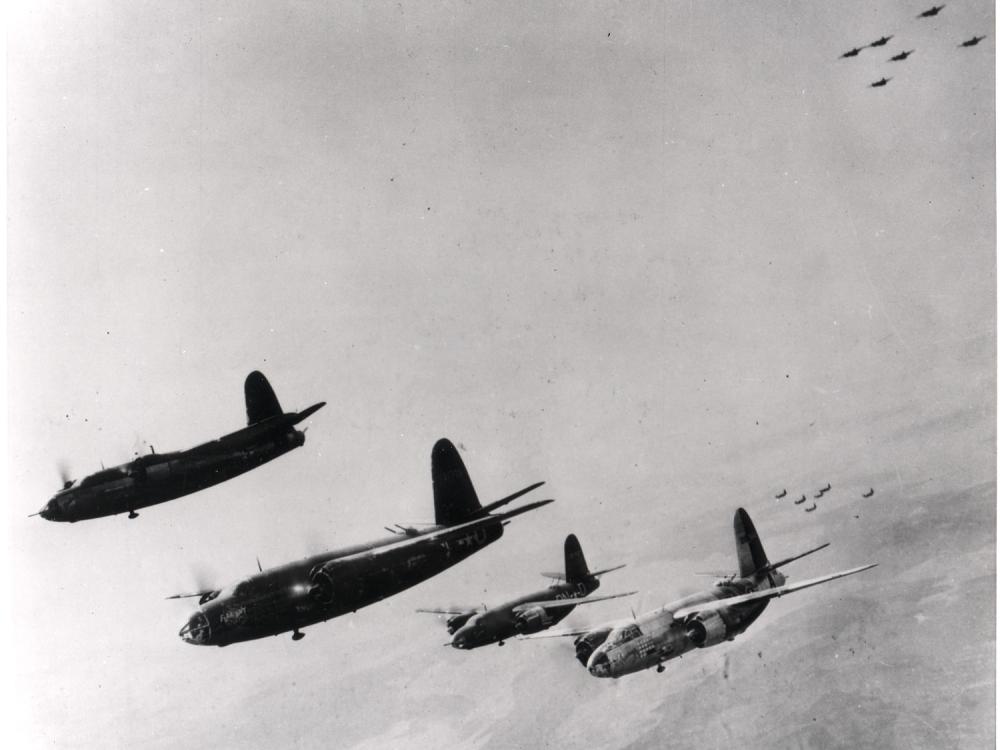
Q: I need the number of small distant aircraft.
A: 12